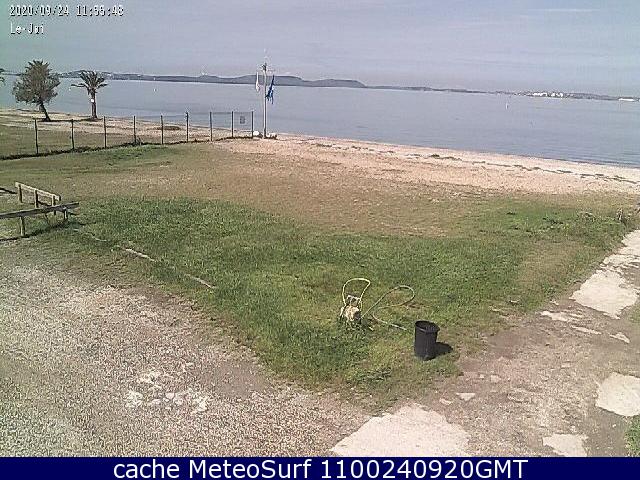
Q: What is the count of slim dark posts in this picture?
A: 9